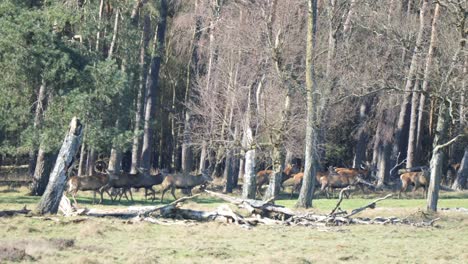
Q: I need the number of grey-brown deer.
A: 4